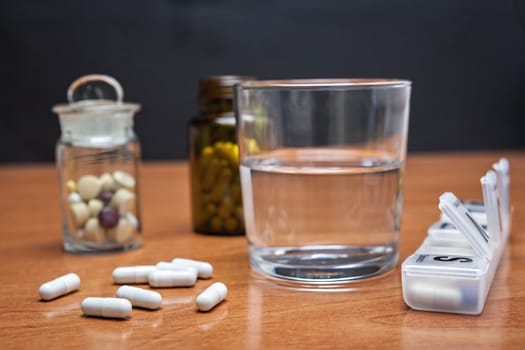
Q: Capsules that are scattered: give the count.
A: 8